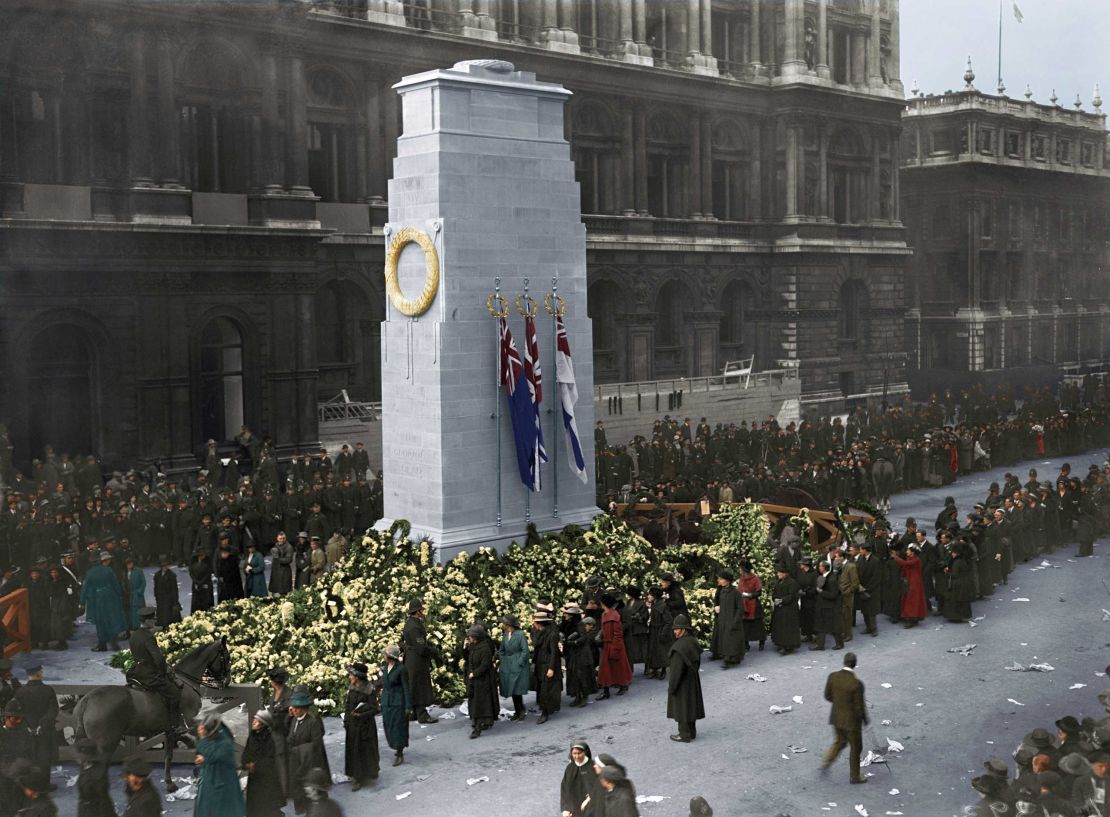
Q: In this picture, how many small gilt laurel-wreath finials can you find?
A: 3